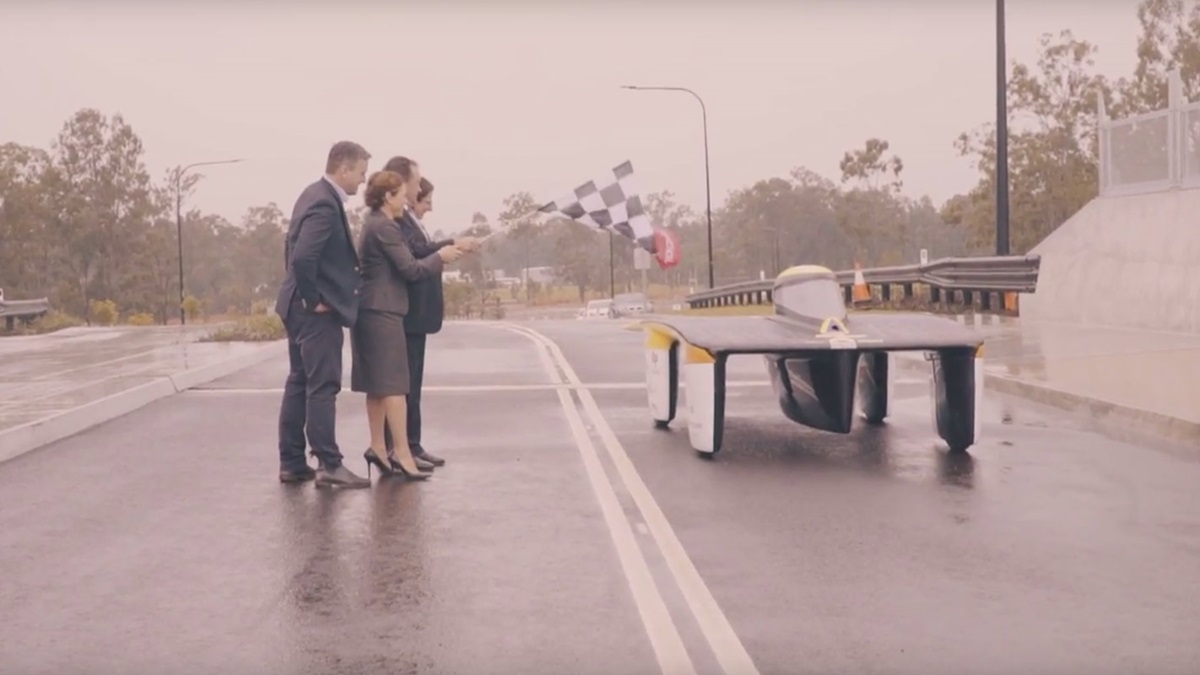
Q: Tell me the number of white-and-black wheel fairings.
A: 4